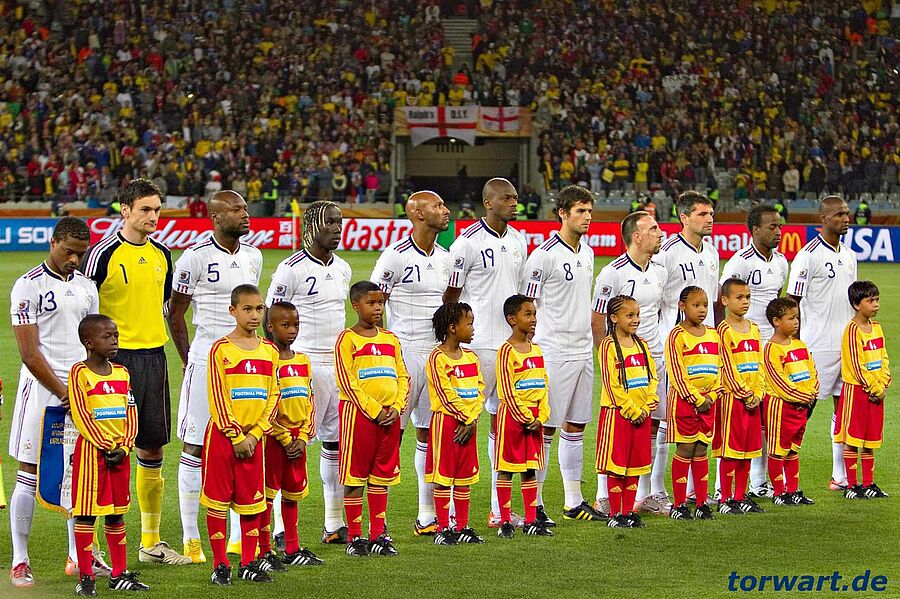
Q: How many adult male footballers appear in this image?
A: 11